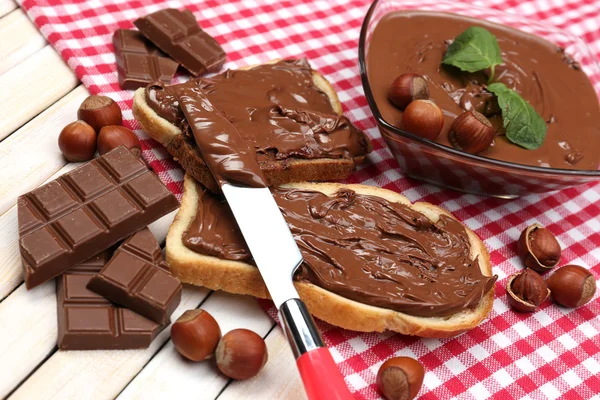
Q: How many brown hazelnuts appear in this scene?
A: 12